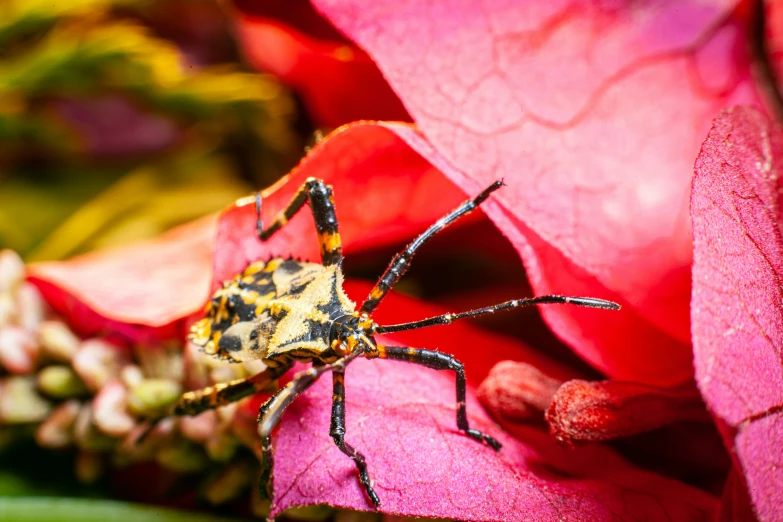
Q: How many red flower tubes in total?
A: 2